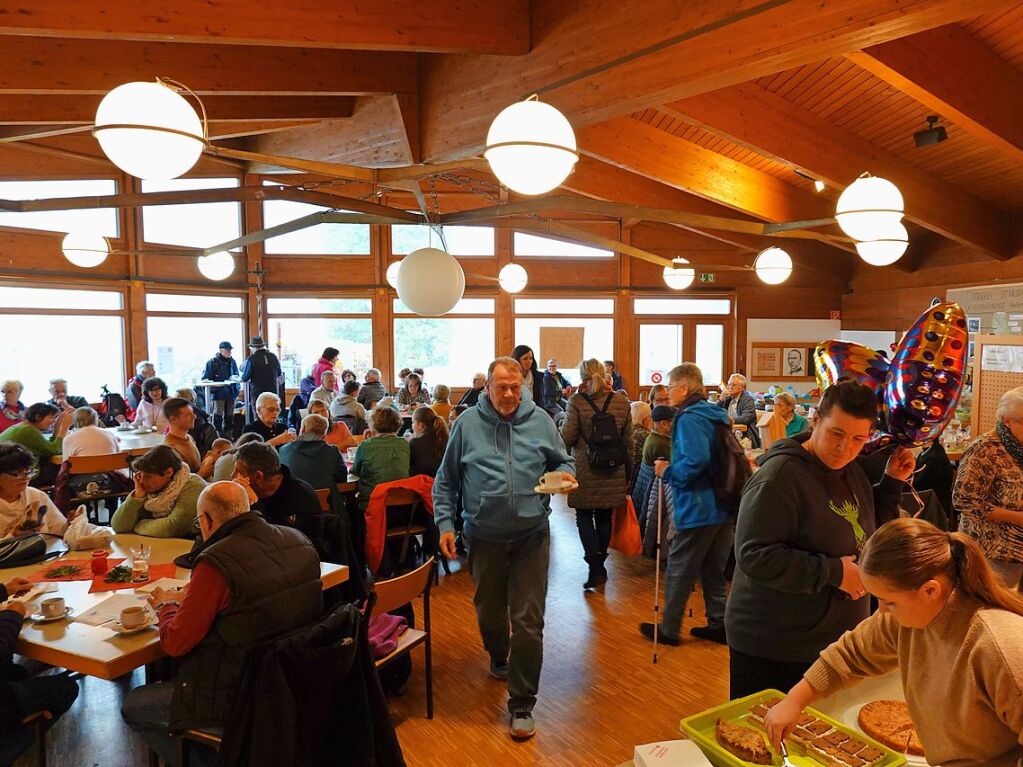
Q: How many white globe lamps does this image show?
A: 11